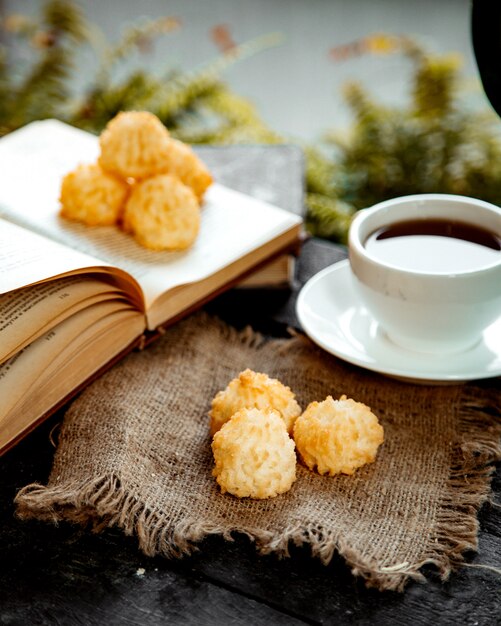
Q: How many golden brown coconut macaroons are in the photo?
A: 7